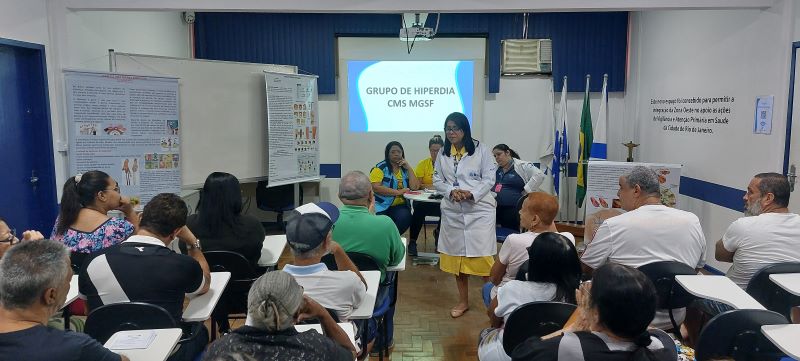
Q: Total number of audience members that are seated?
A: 13